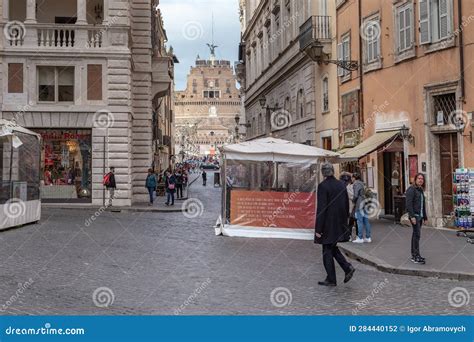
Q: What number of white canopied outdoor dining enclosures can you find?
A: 2